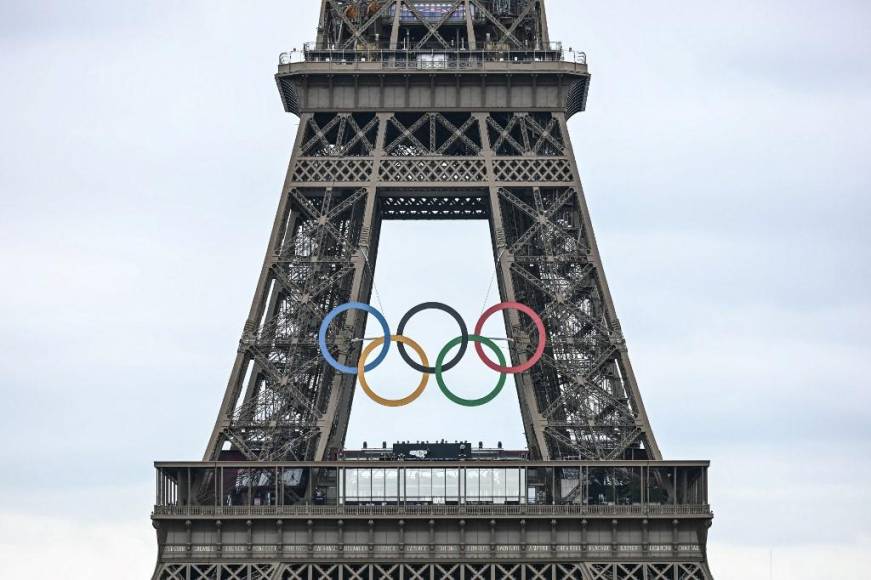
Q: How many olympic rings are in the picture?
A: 5